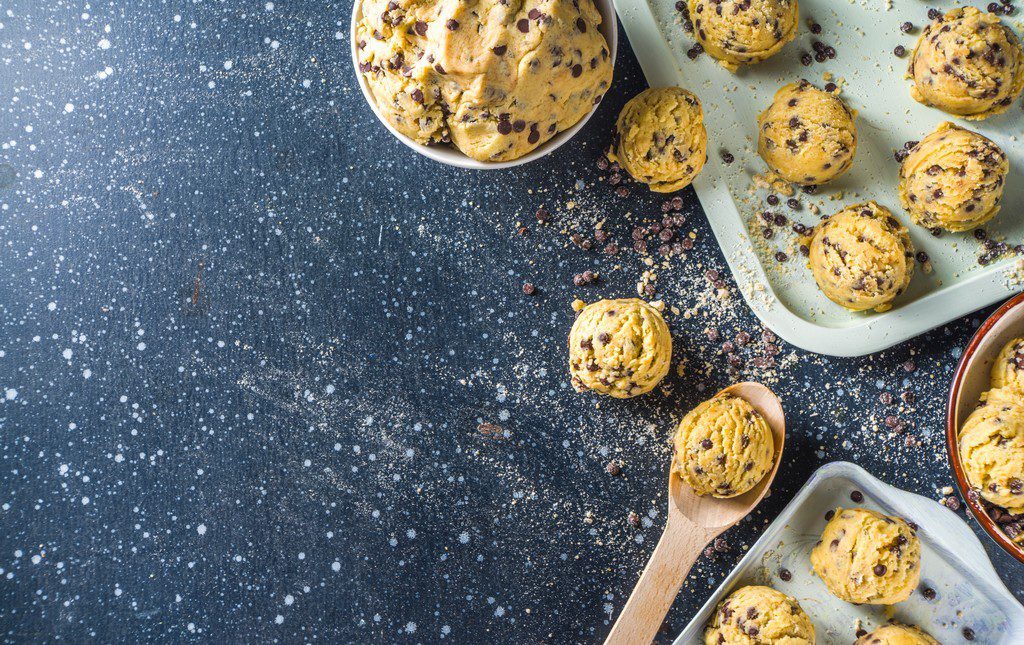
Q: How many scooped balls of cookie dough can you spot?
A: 13